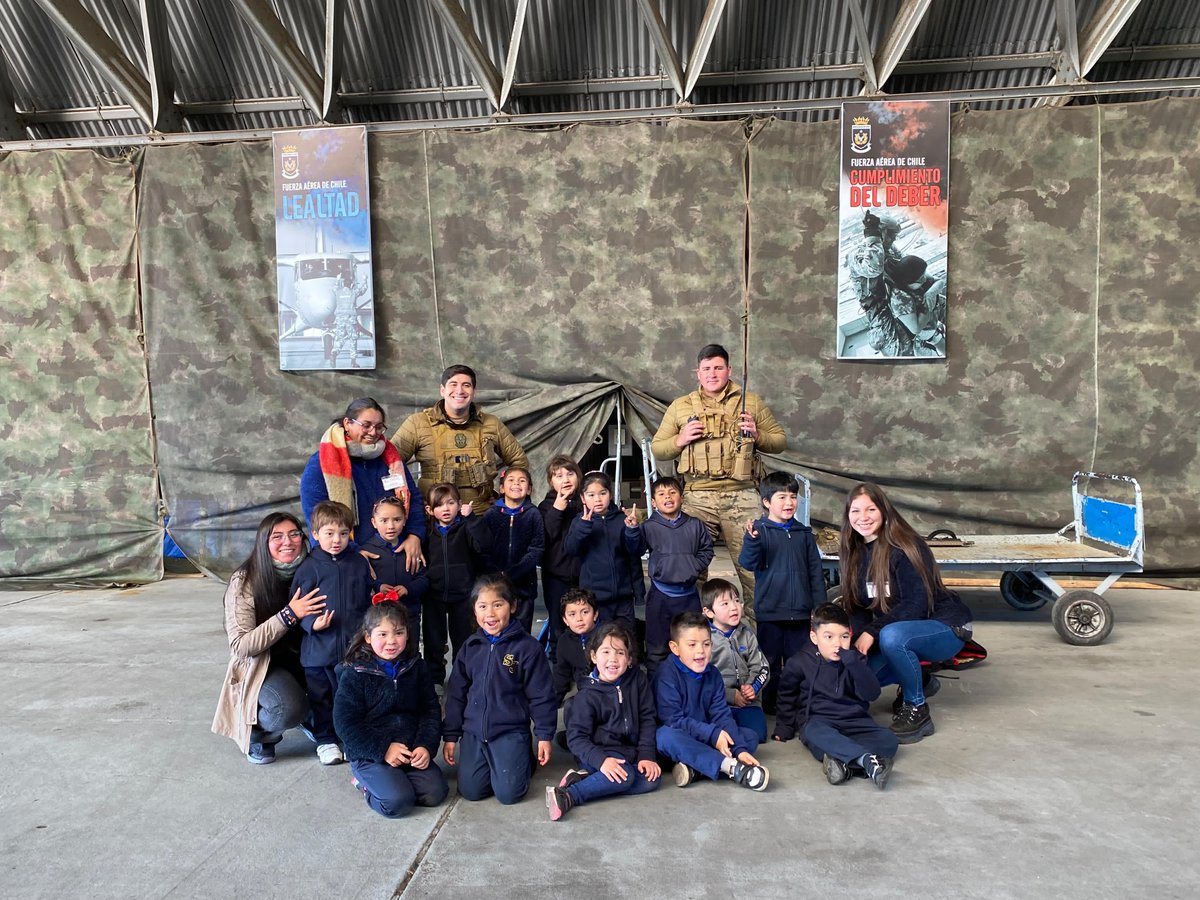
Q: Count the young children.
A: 15